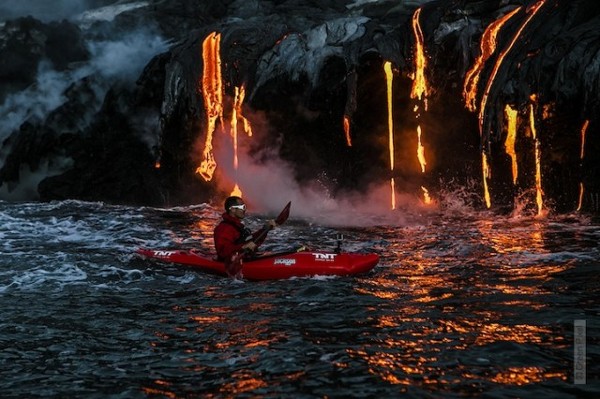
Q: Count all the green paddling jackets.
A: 0